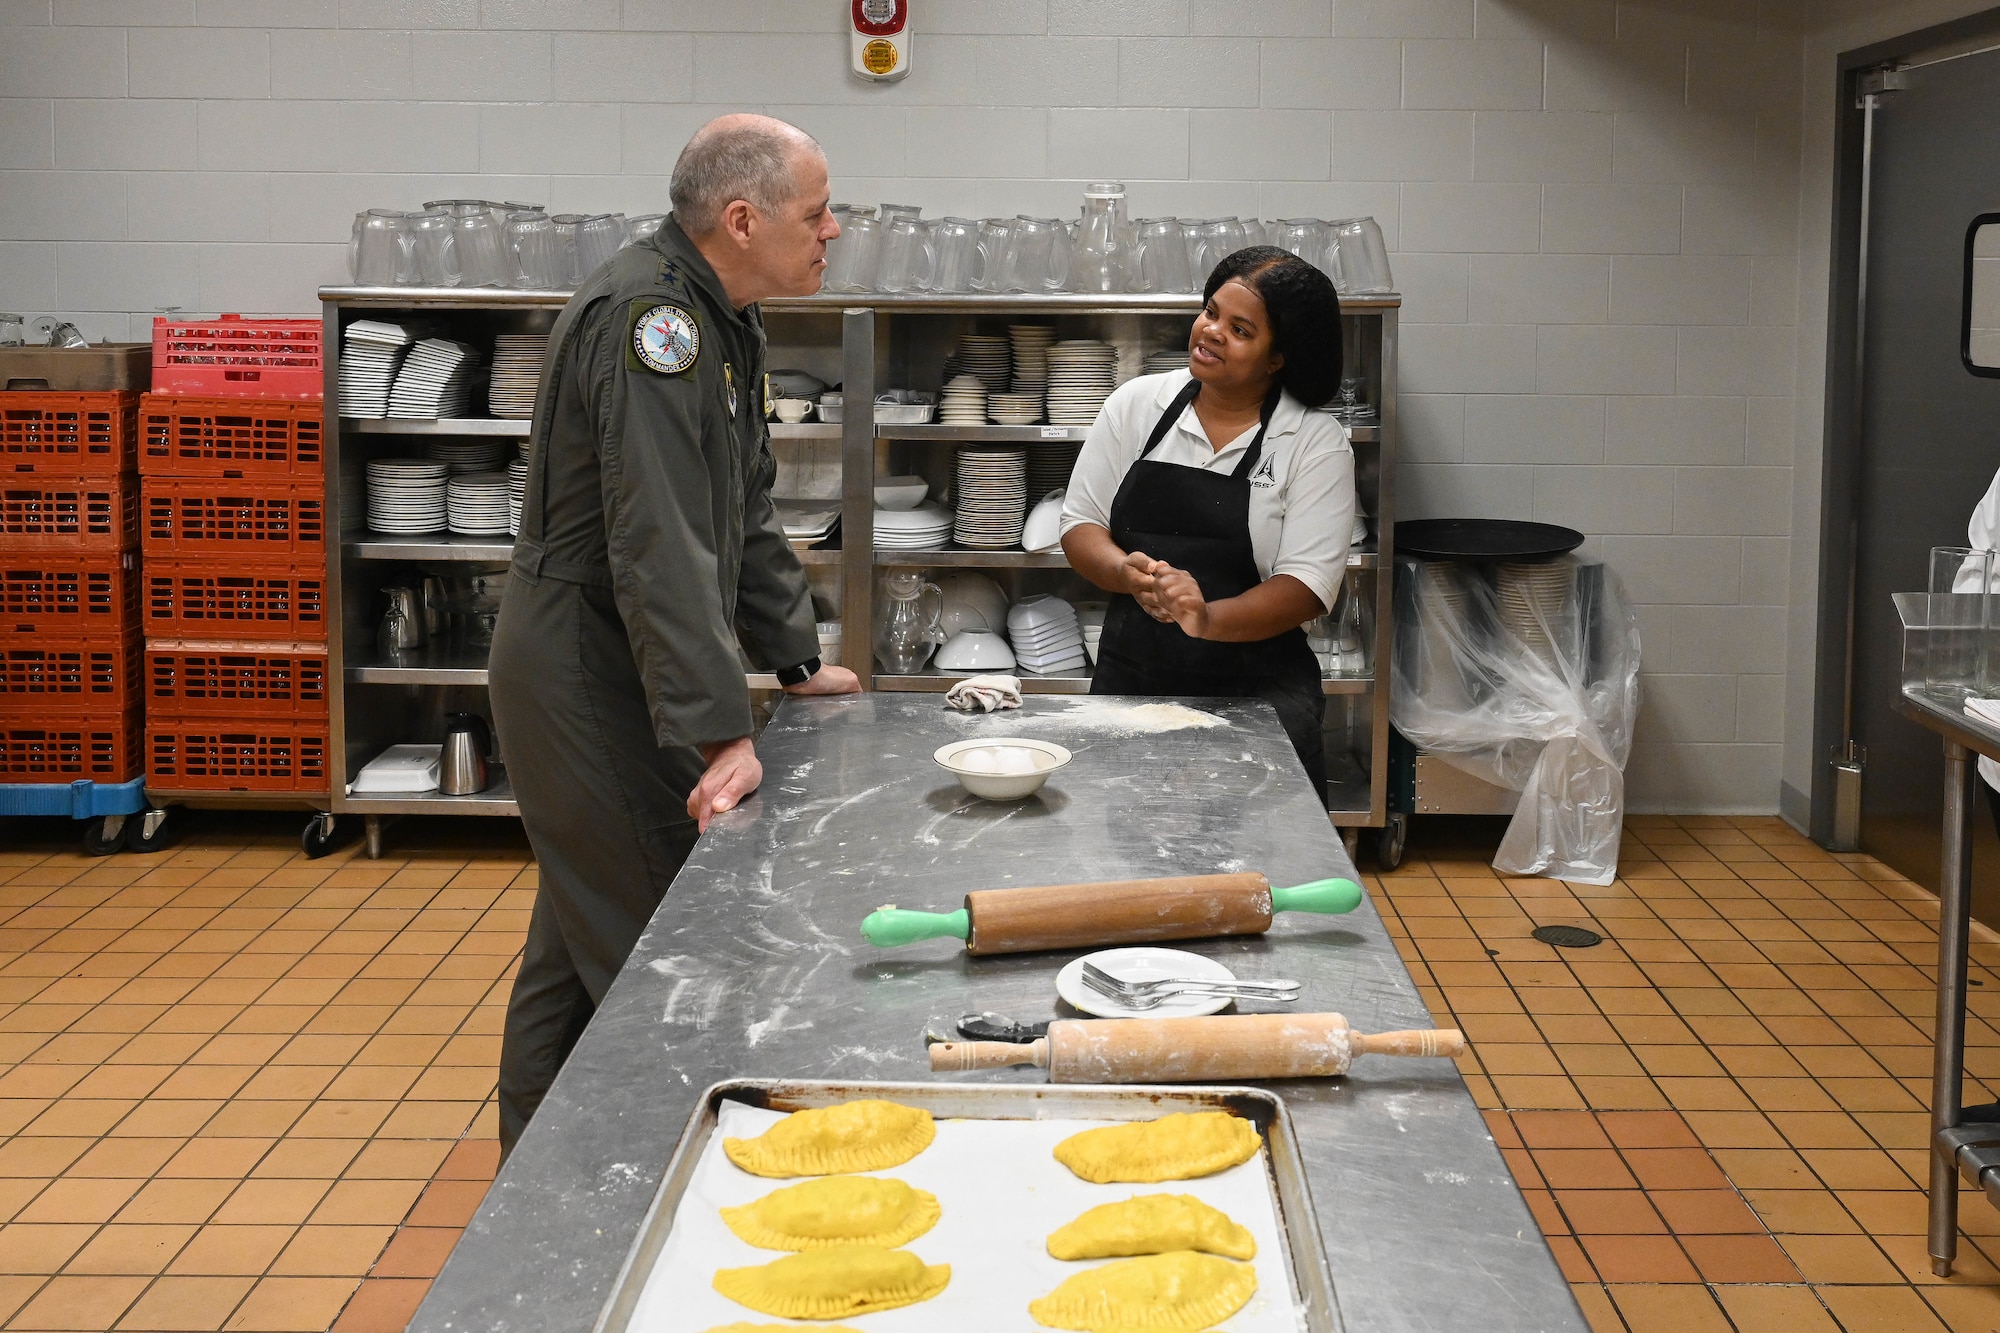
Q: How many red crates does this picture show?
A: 11